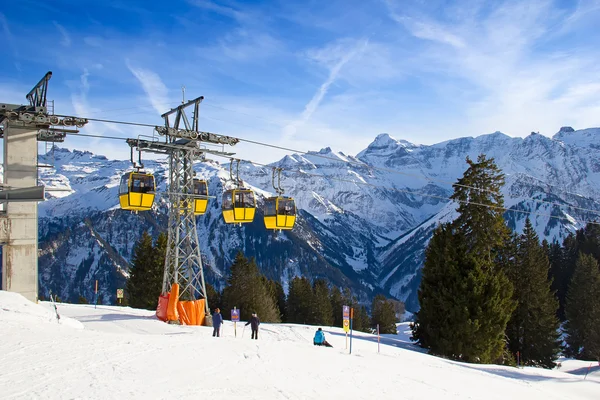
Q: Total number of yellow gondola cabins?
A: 4